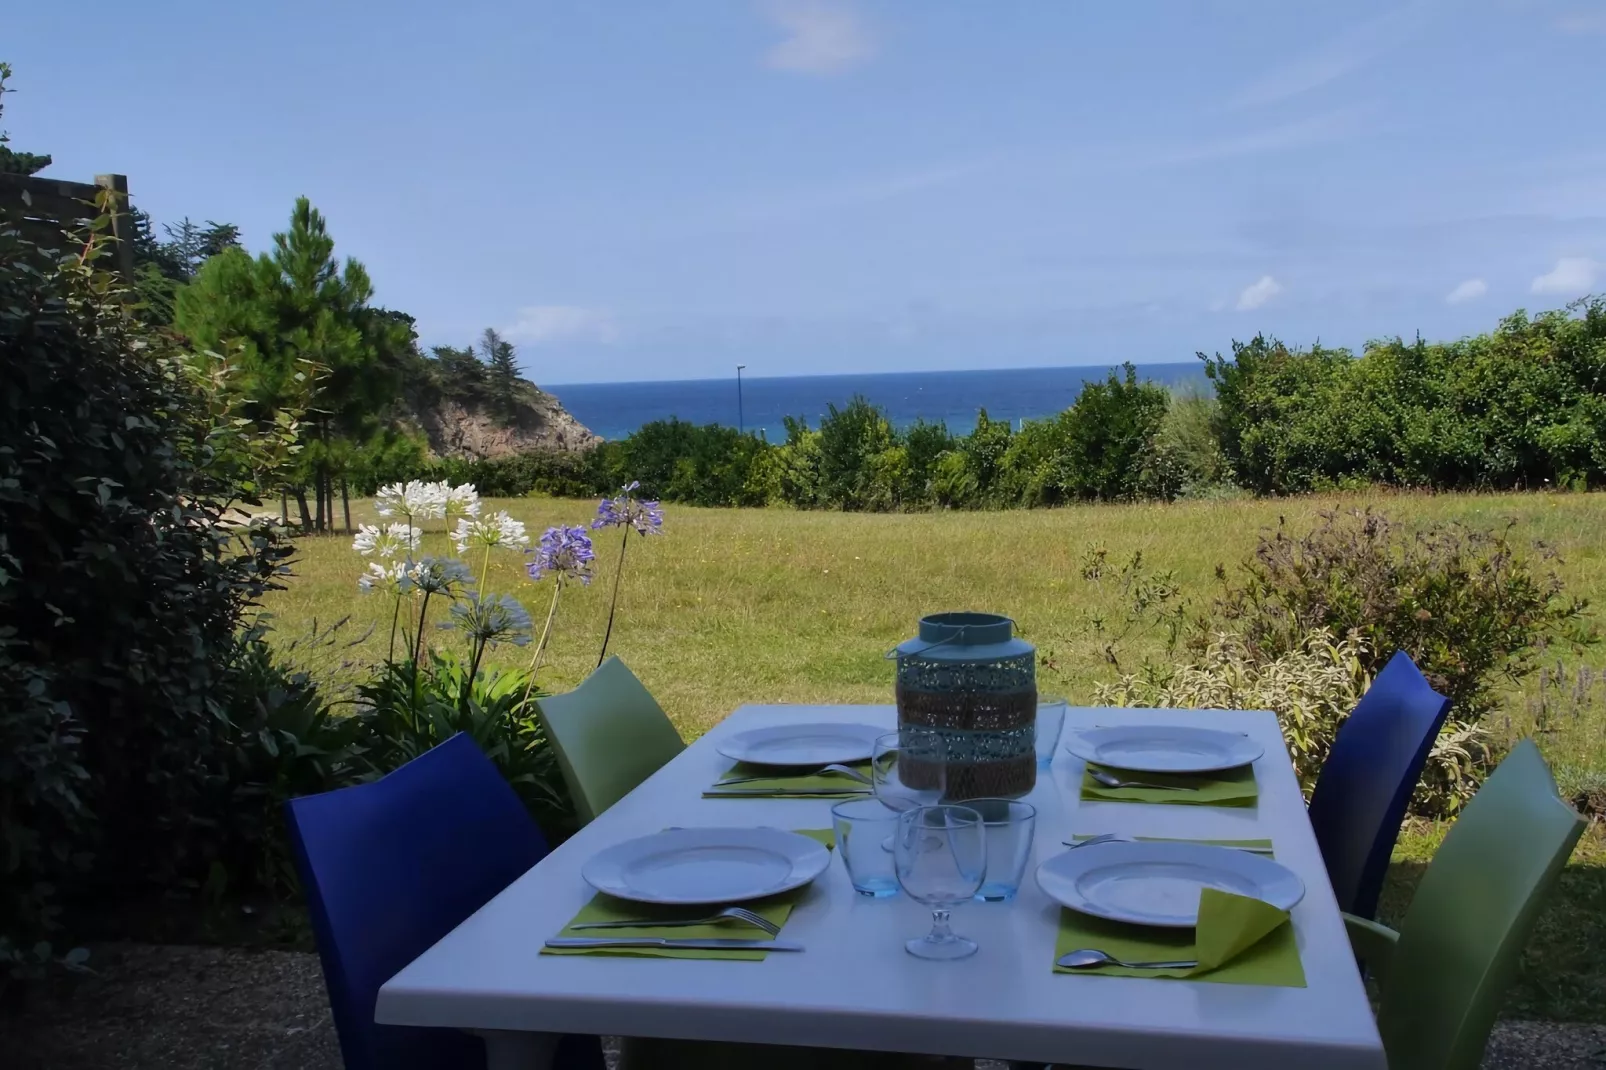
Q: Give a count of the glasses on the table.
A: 5